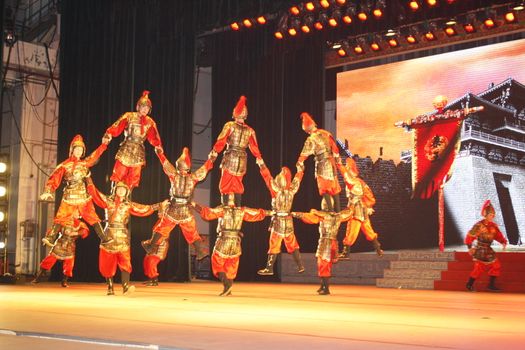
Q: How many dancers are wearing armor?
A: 13